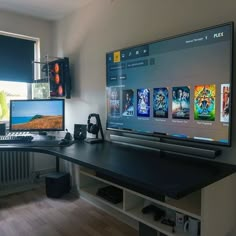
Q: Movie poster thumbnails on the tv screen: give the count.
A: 7